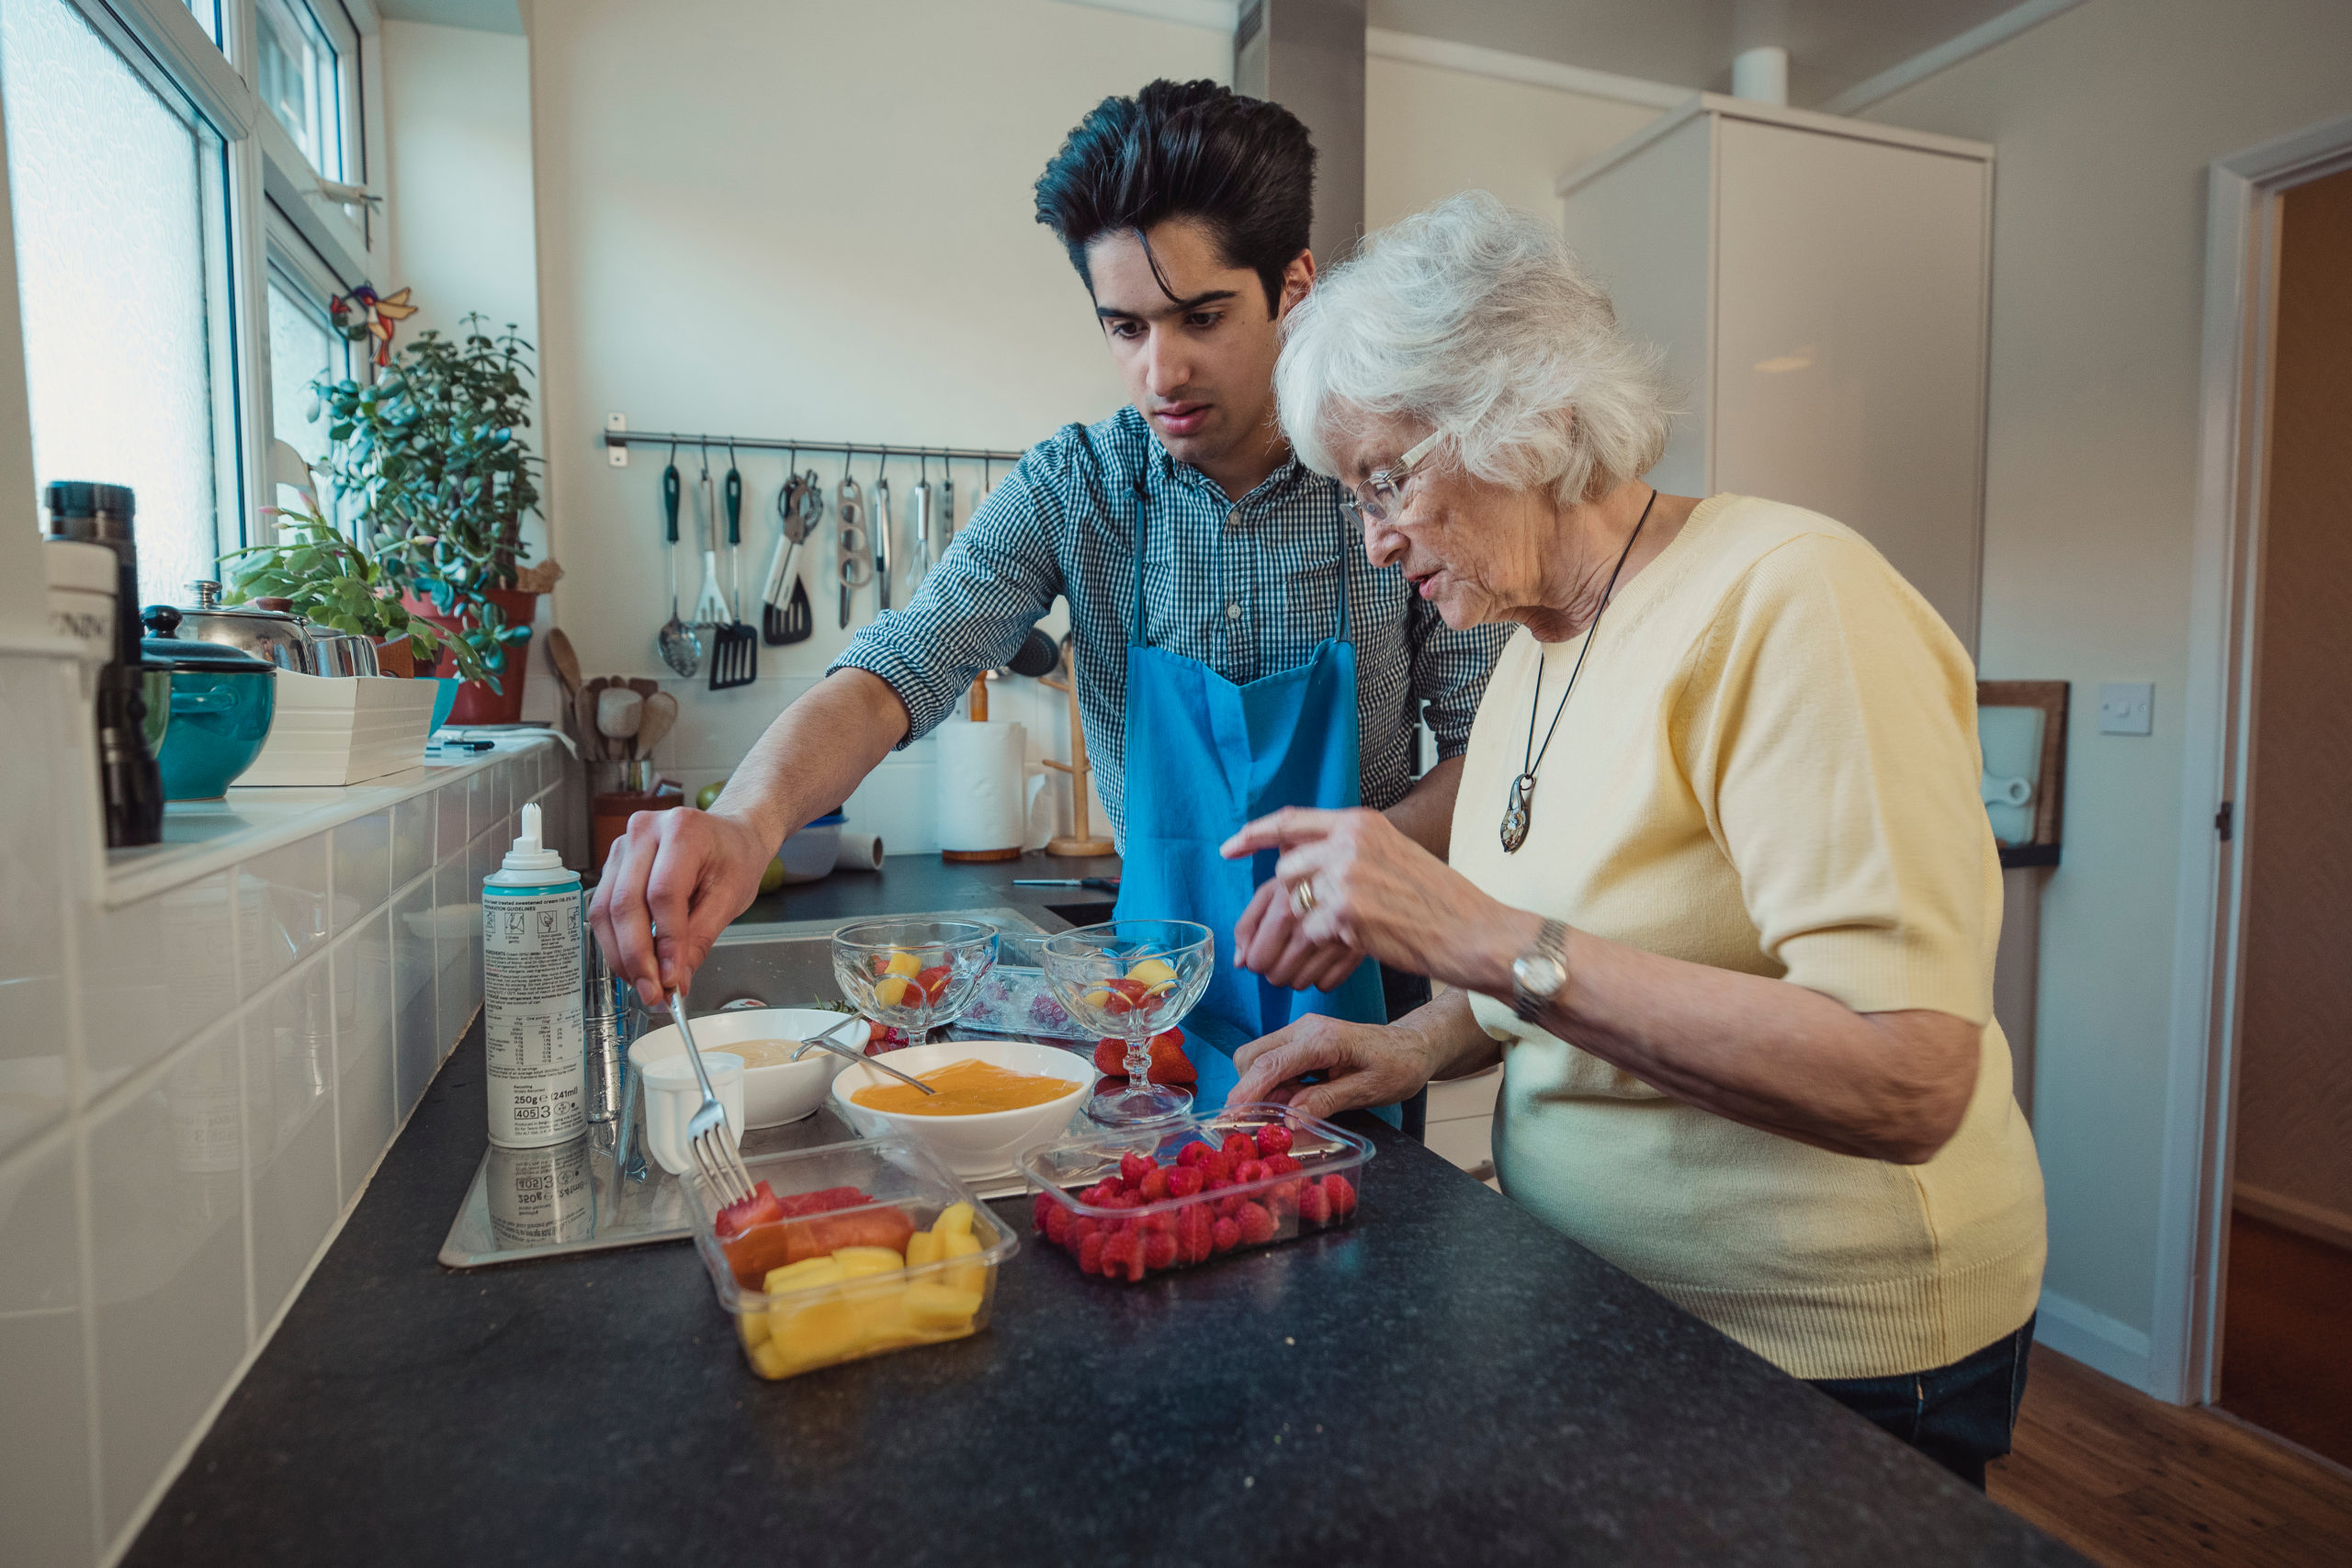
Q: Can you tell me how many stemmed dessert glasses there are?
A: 2